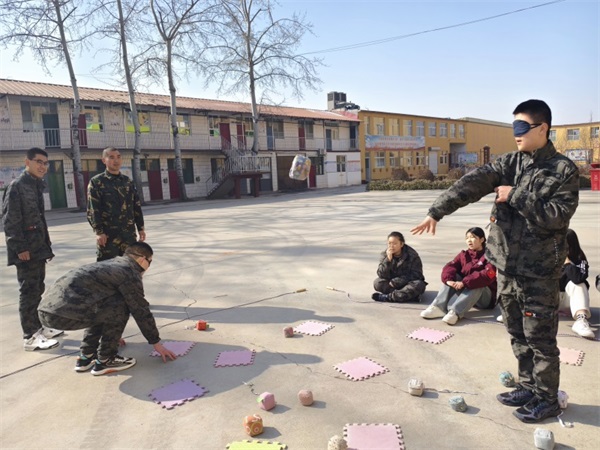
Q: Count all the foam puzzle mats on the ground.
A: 9